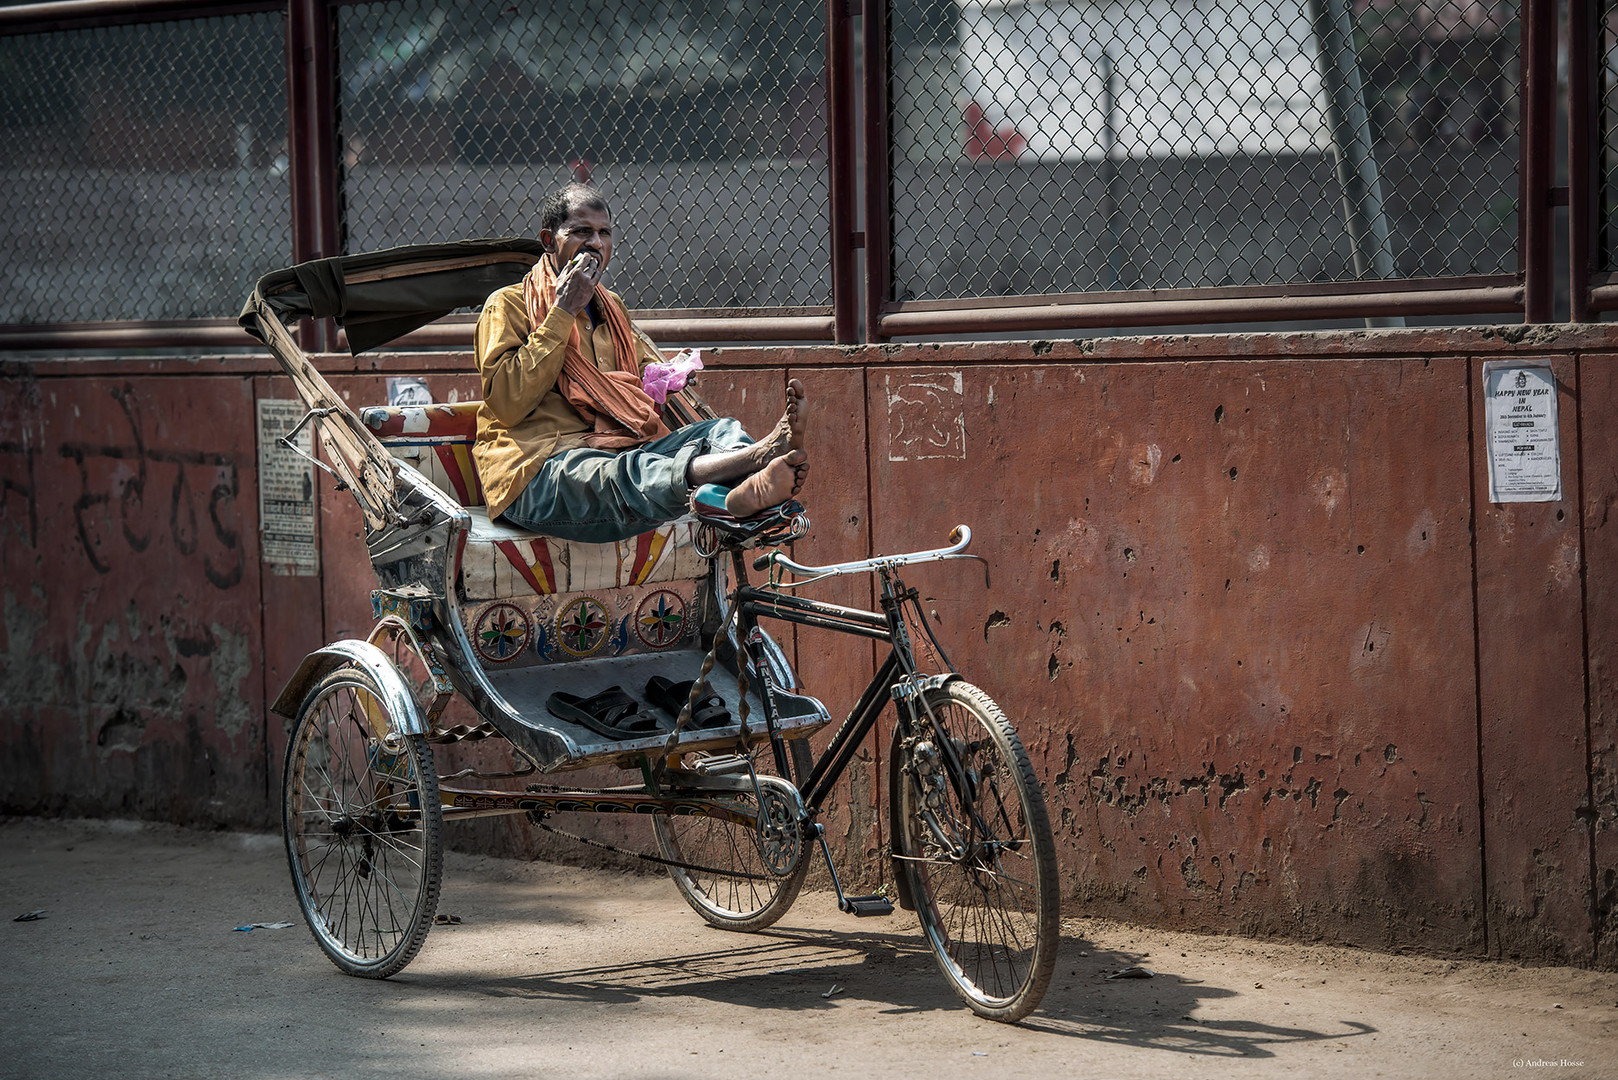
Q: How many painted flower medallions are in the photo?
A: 3